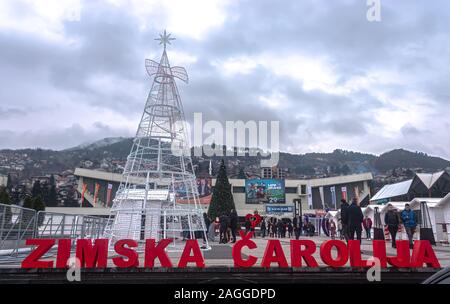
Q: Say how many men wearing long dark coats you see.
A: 2